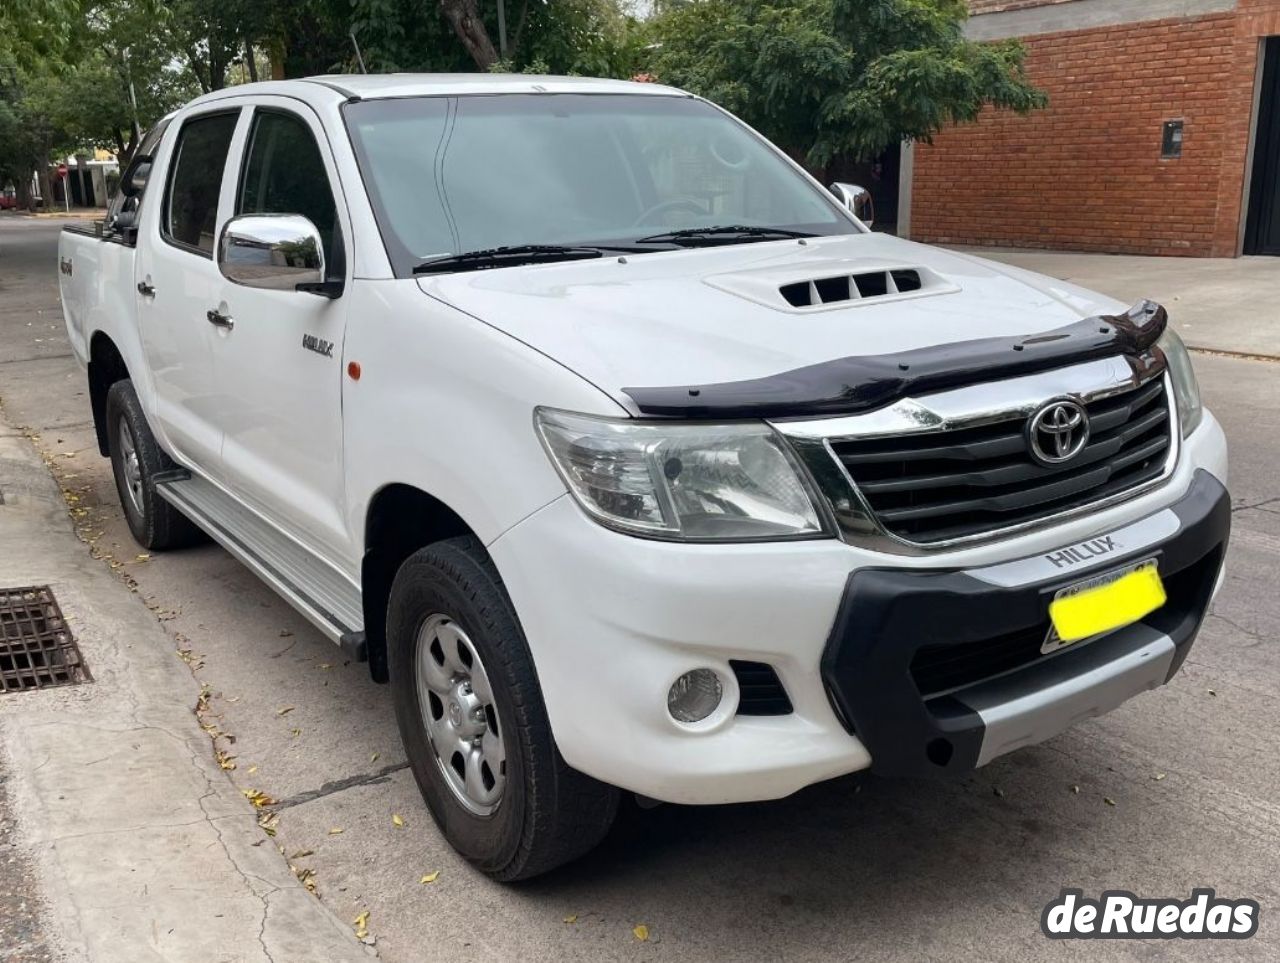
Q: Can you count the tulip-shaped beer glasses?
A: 0